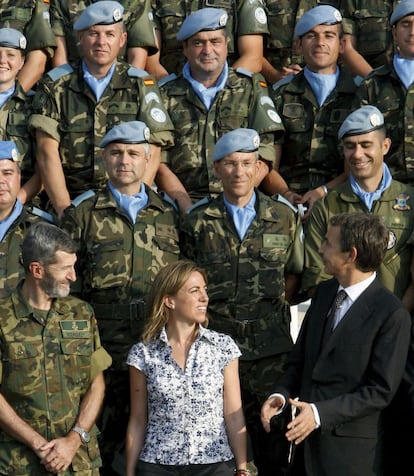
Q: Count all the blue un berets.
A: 9